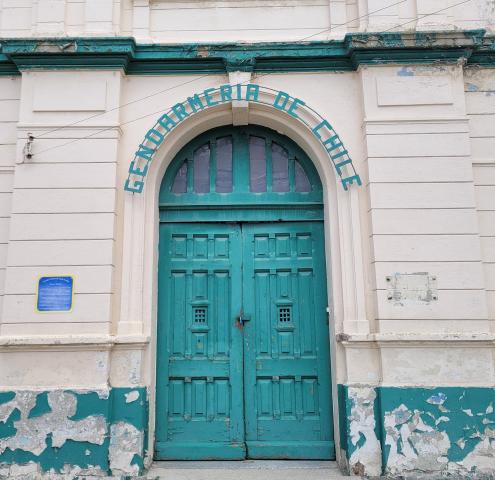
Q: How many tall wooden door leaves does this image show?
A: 2